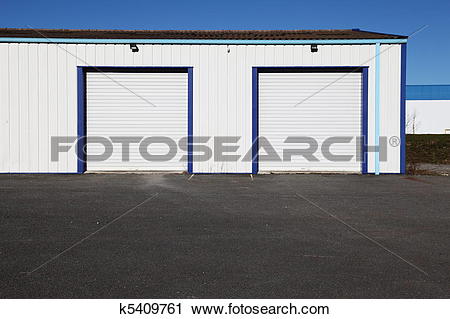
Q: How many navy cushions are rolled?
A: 0